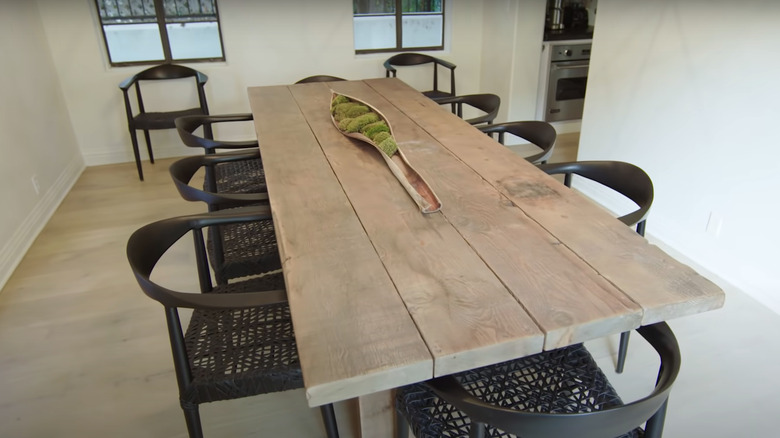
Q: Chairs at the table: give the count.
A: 8